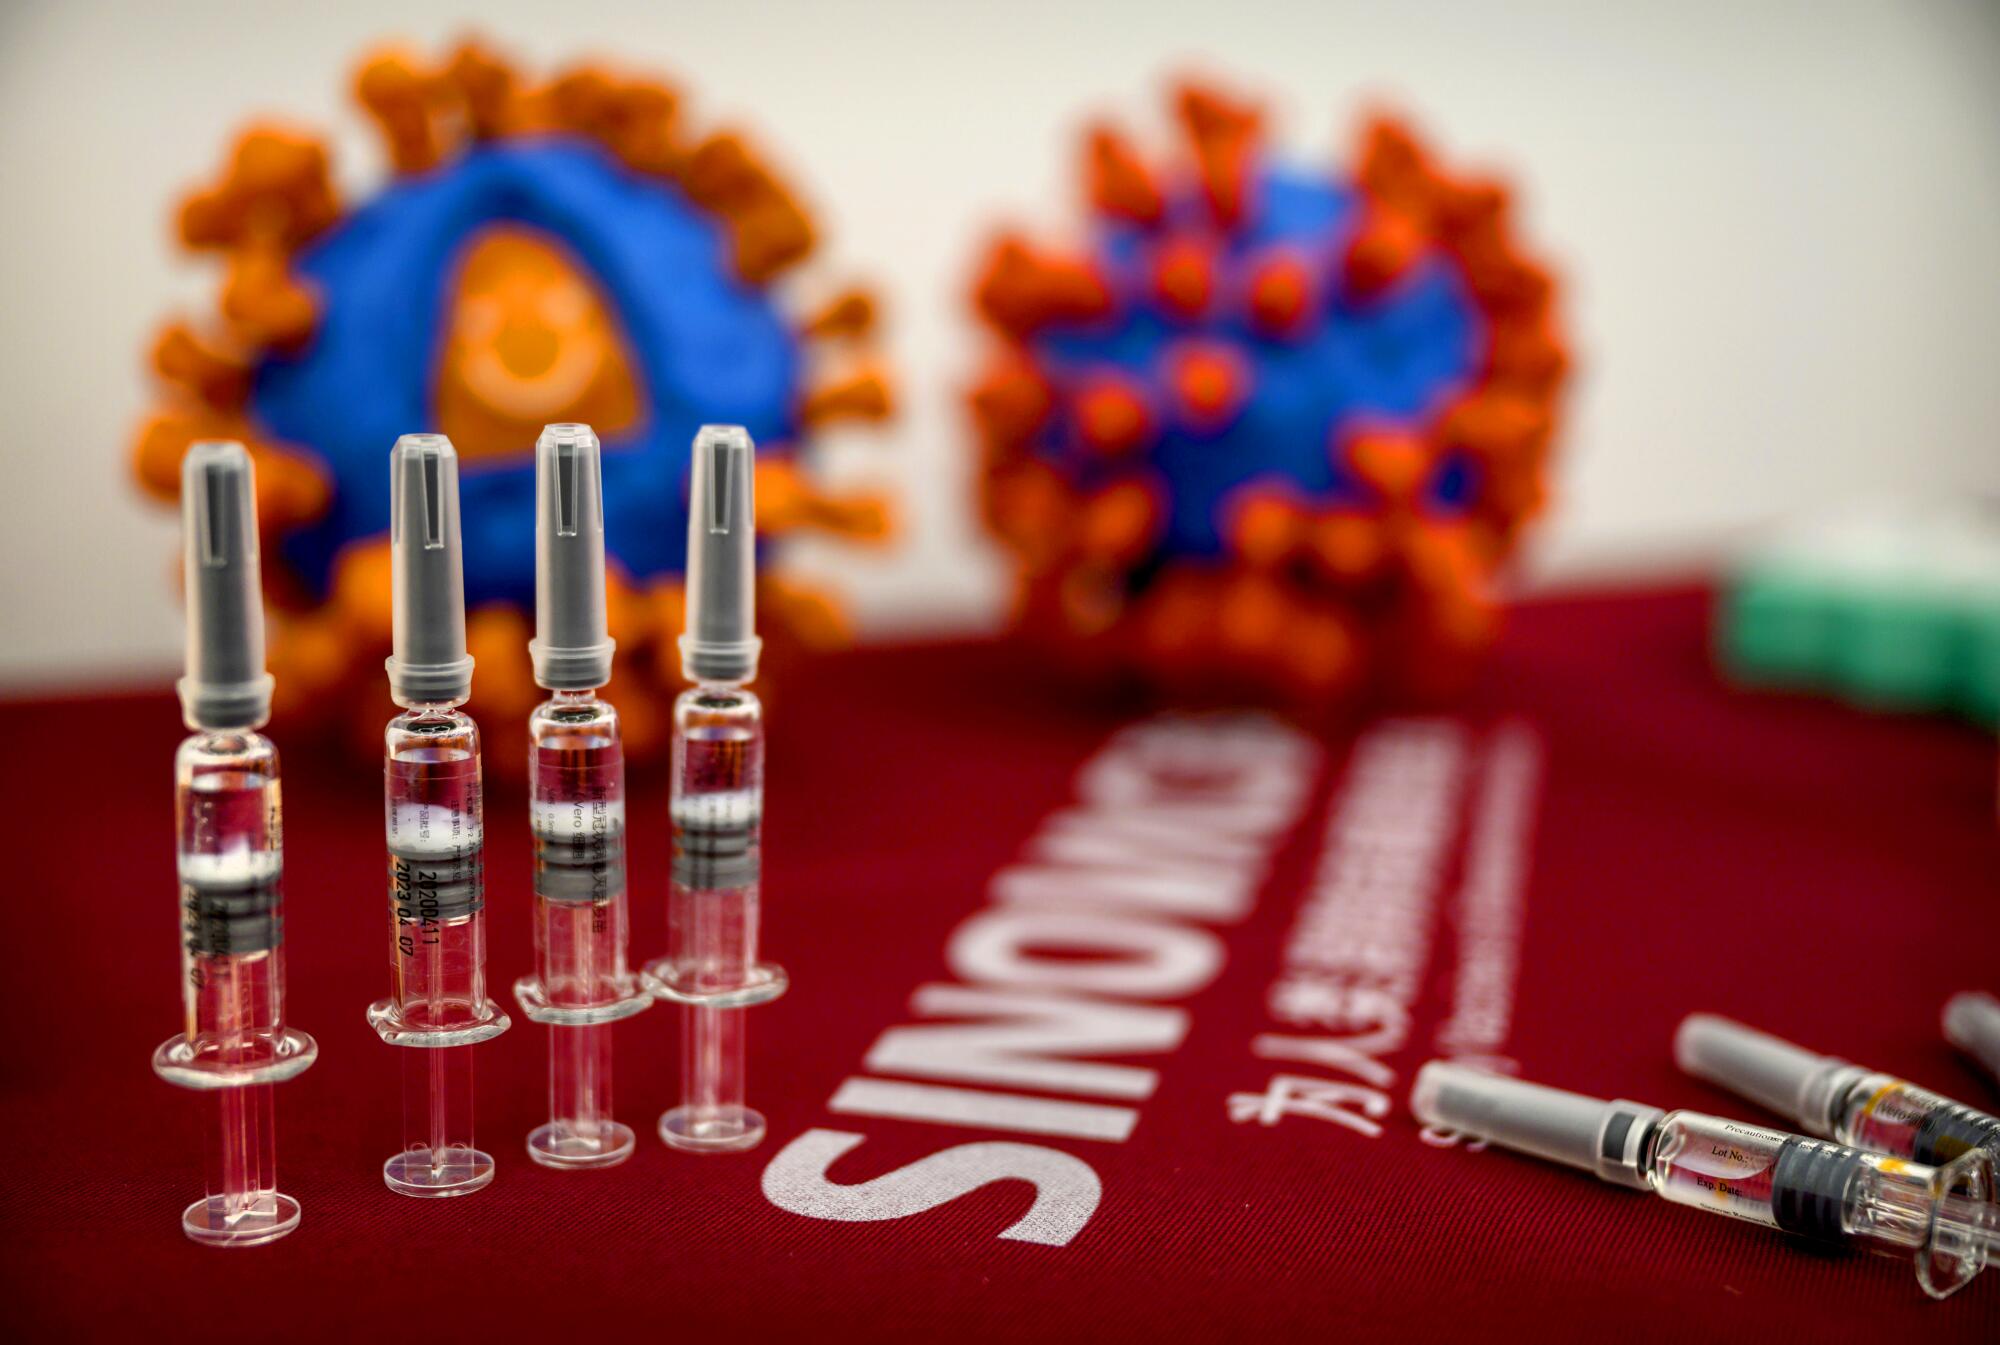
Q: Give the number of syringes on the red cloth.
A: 7